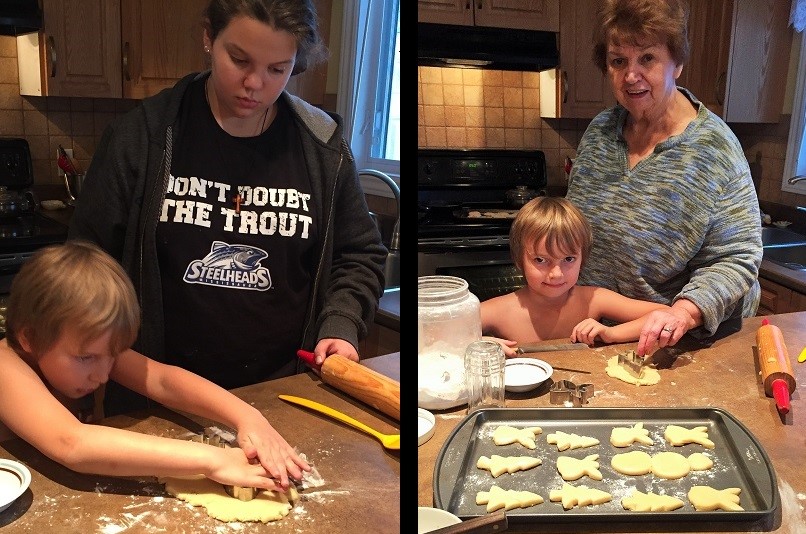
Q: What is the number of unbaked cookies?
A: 11